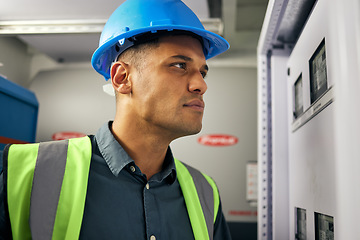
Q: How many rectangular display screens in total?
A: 4